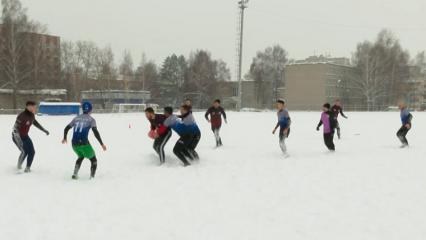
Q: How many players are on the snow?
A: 11